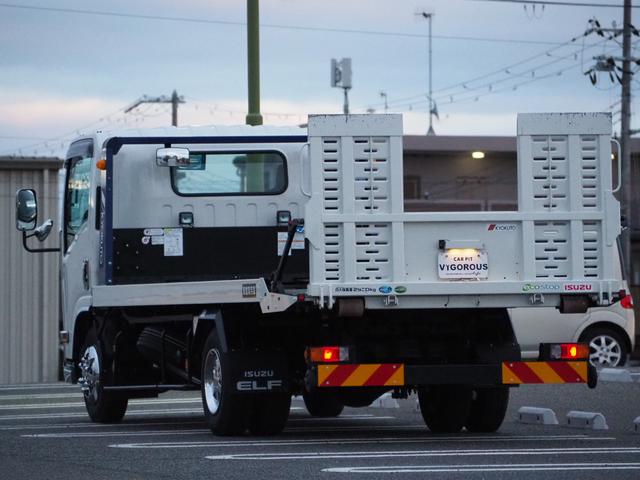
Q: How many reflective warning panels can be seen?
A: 2